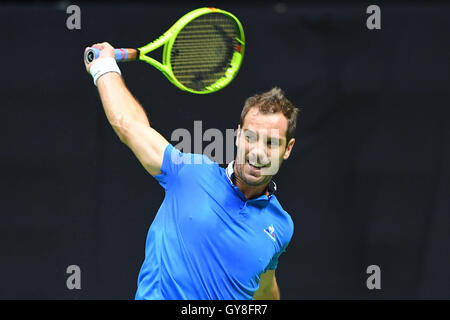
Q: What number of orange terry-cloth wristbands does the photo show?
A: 0